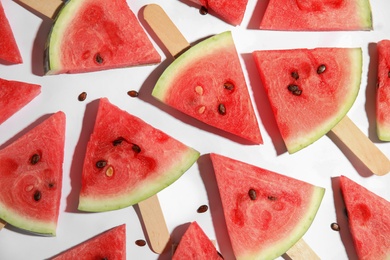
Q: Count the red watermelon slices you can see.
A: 14